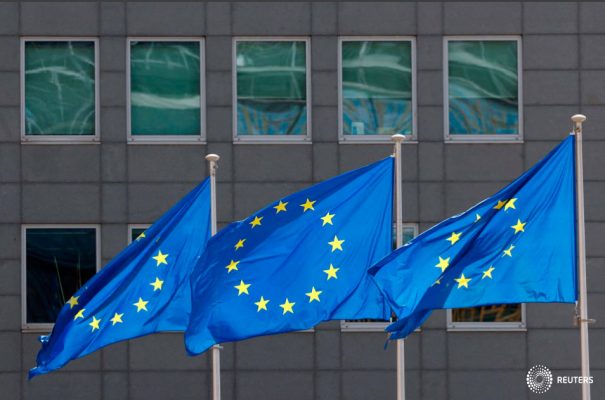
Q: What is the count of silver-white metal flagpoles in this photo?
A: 3